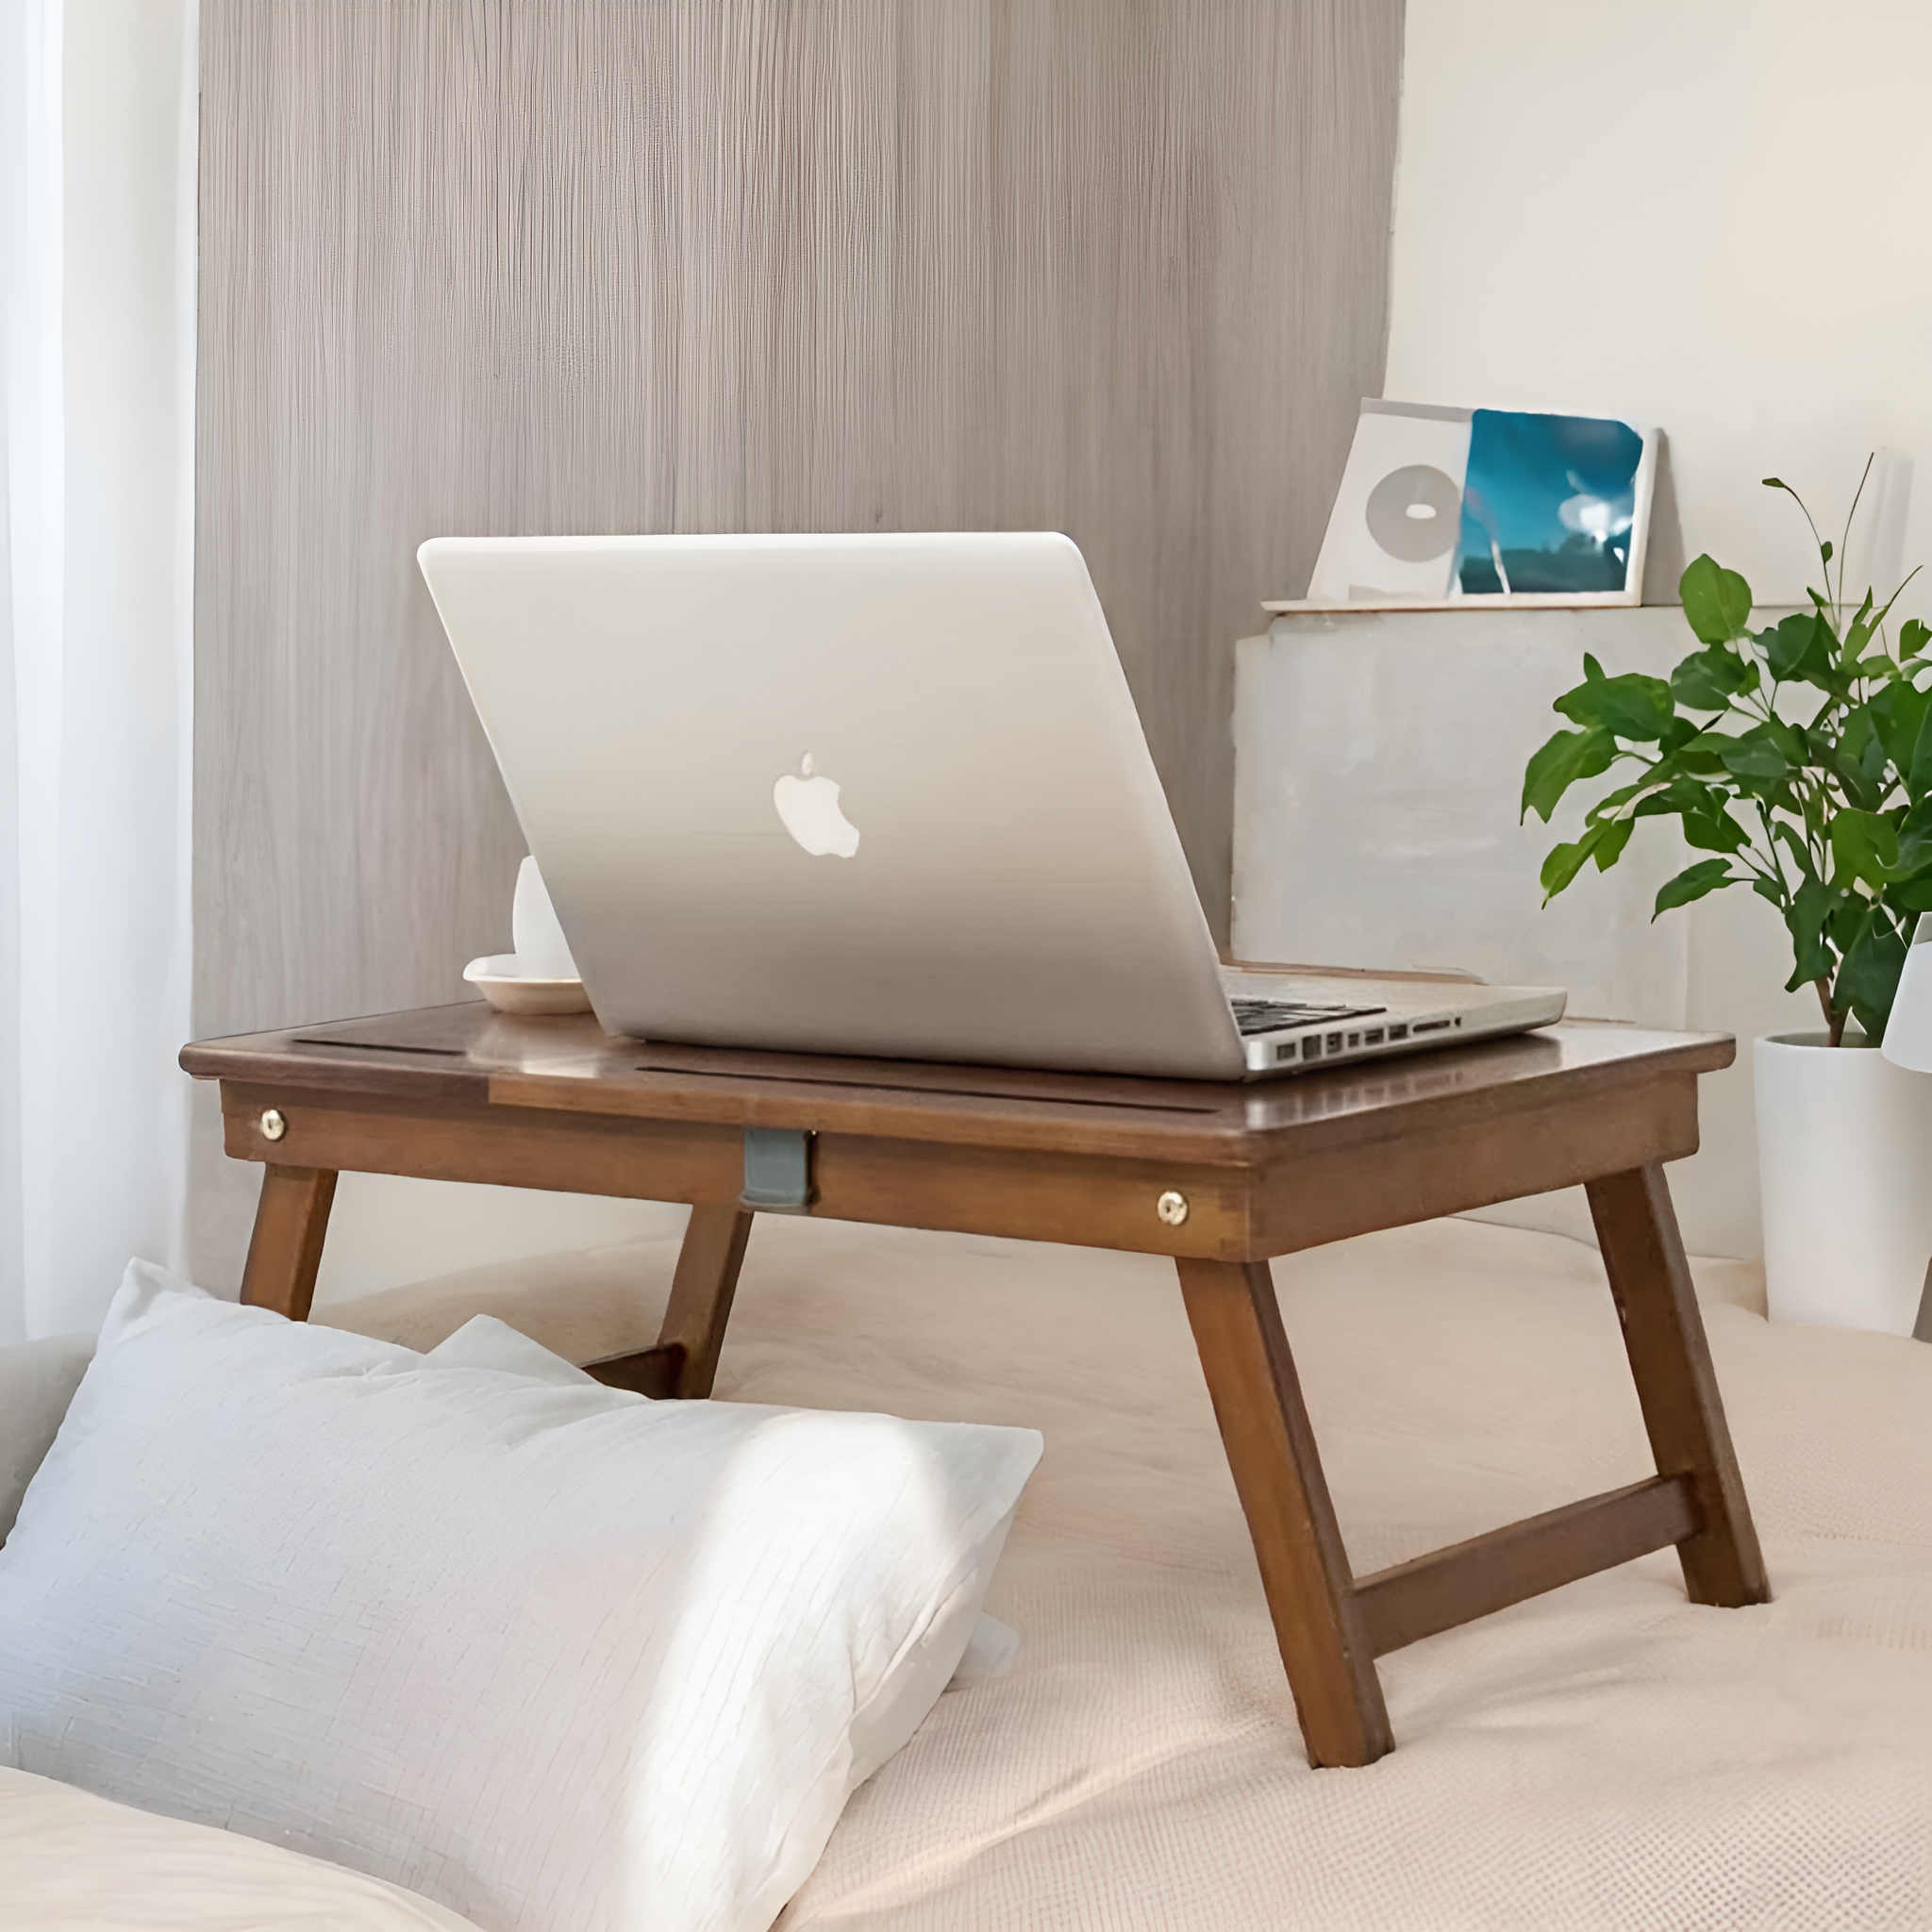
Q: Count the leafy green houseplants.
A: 1